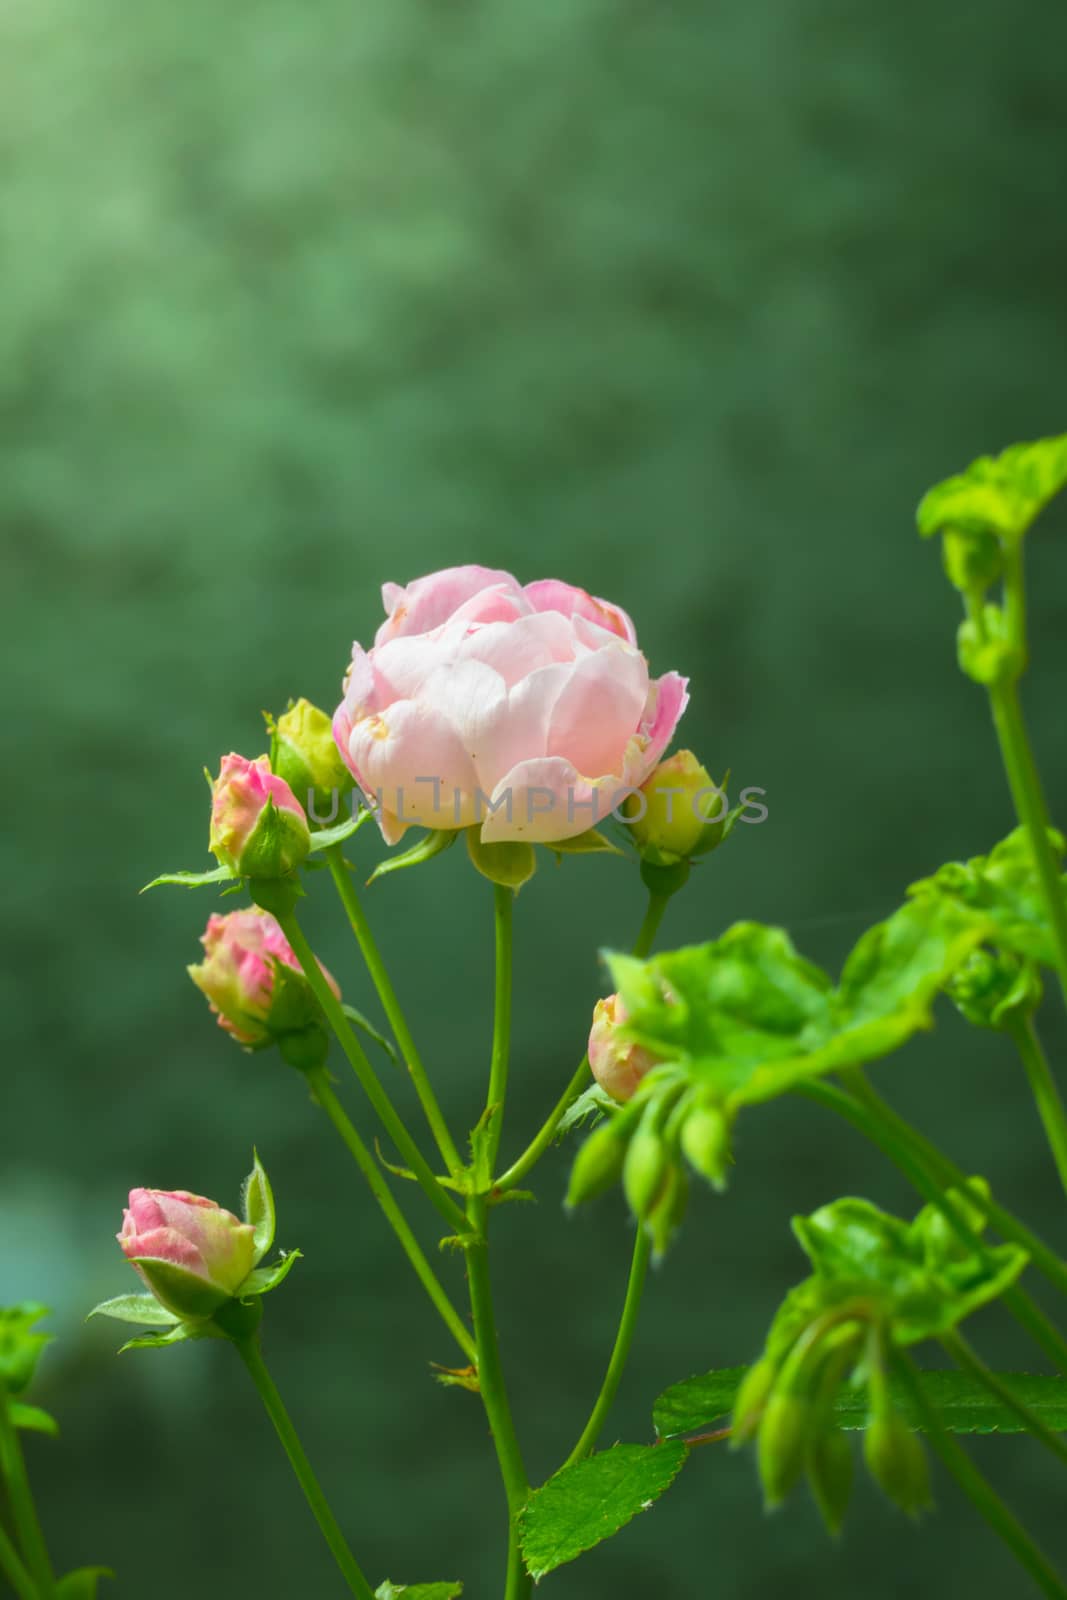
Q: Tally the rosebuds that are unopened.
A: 6